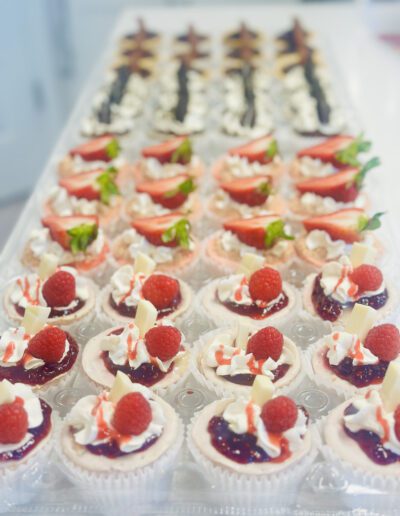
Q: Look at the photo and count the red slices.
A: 12